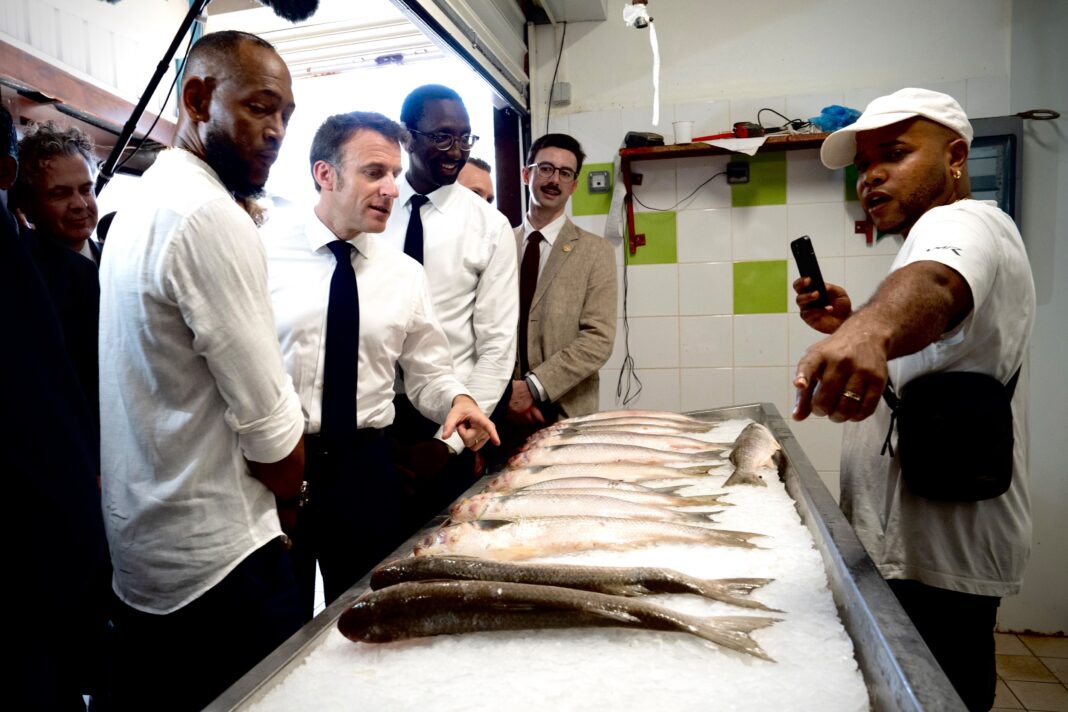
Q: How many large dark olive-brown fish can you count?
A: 2